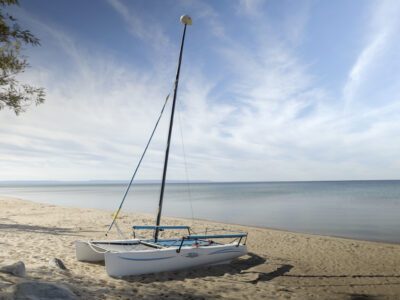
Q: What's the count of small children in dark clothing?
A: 0